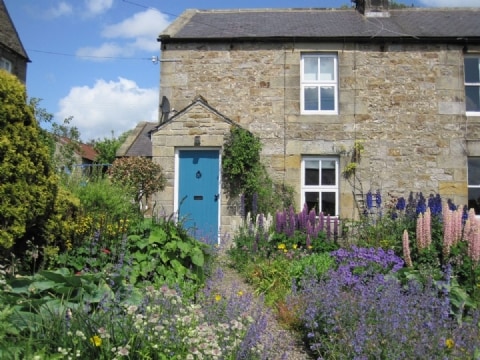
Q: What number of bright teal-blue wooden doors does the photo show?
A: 1